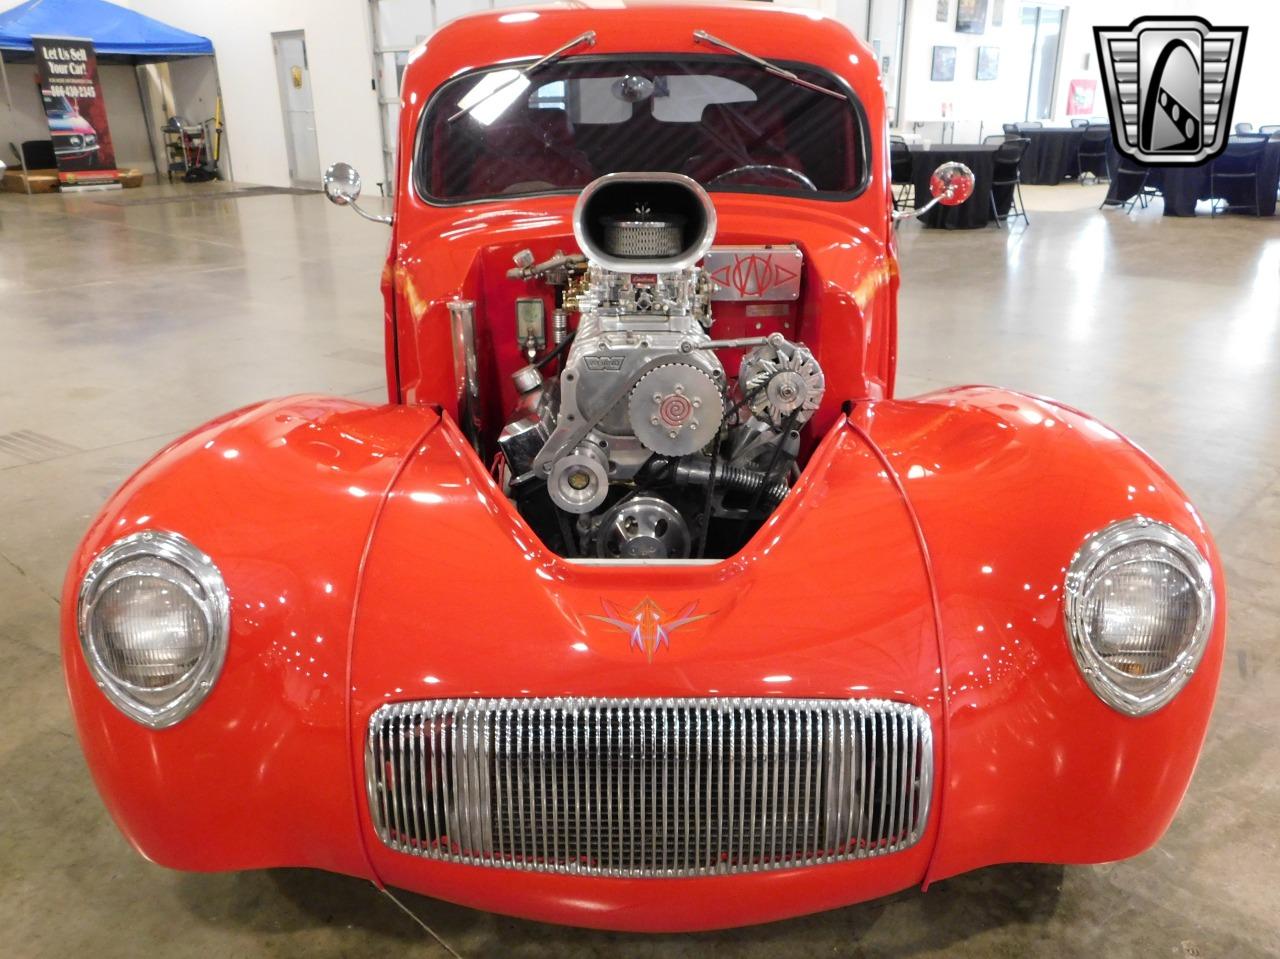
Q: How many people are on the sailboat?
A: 0